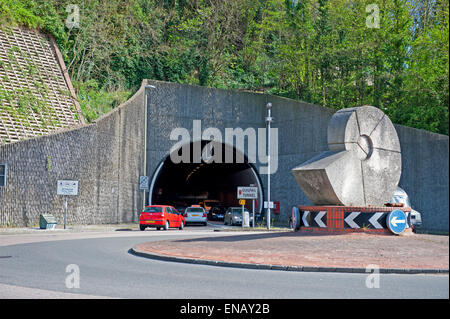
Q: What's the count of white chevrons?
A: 4